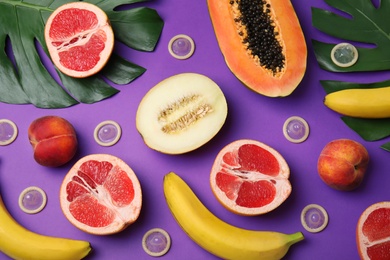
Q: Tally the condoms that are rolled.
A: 8